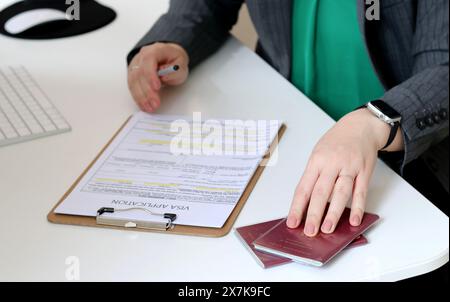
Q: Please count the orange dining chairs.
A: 0